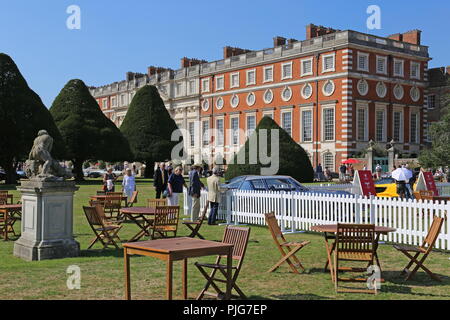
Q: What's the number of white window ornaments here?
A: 12